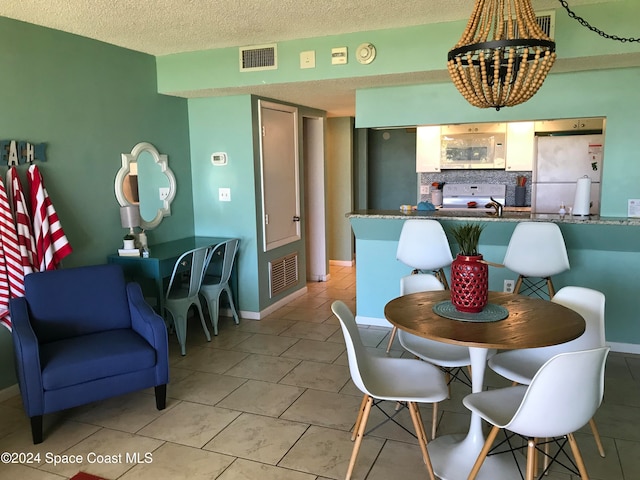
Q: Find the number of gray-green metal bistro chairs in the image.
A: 2